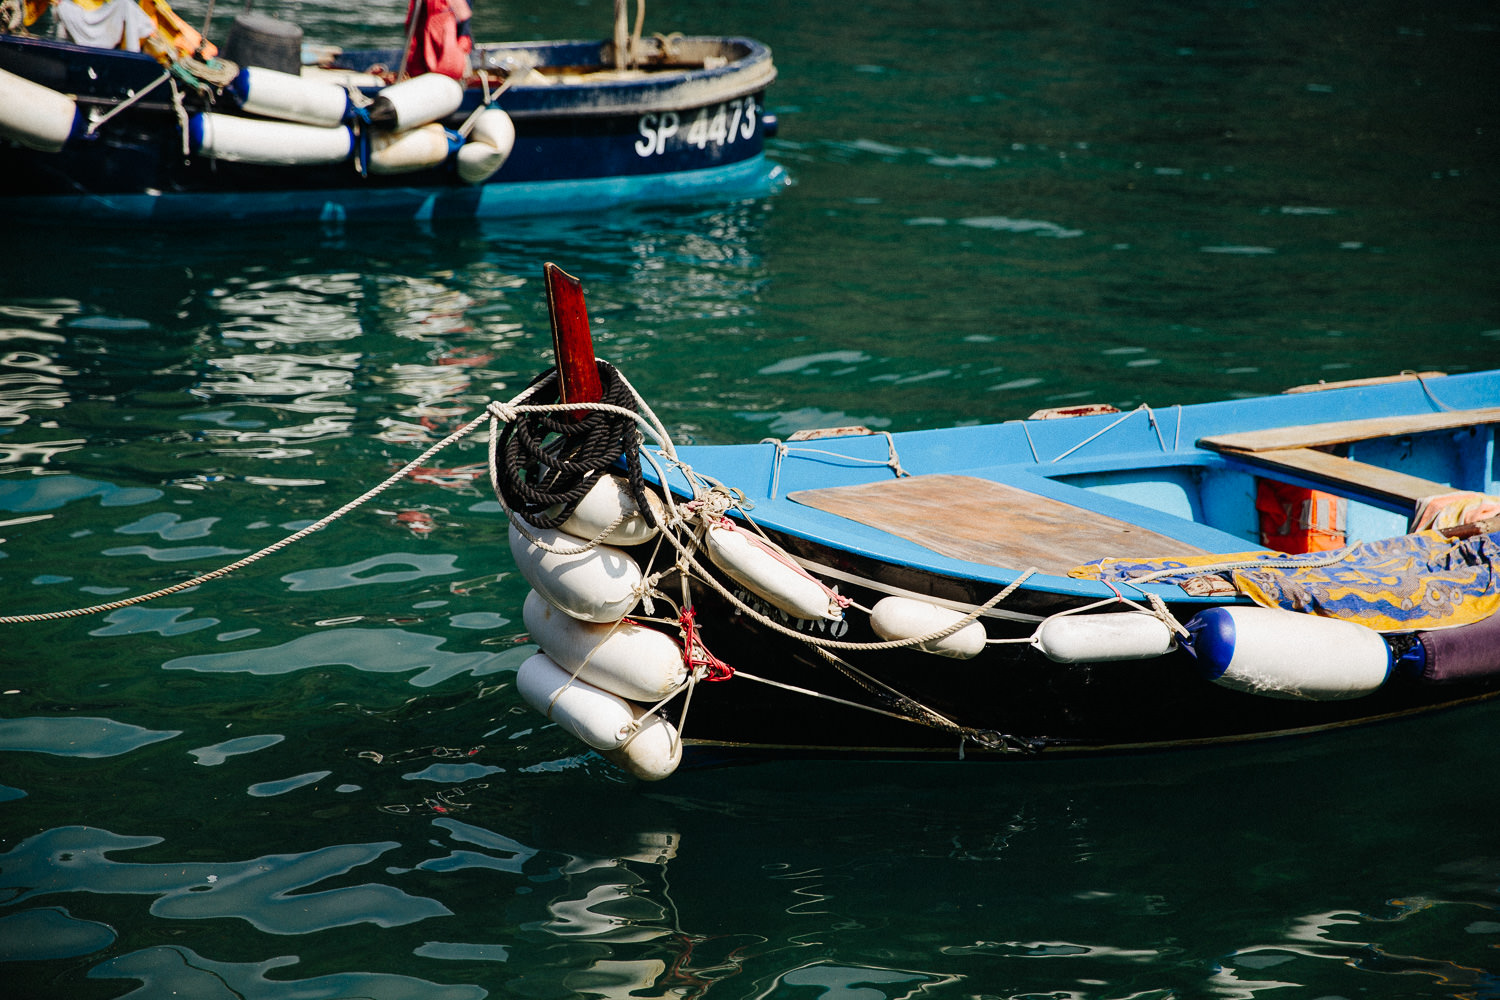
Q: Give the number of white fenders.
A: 15